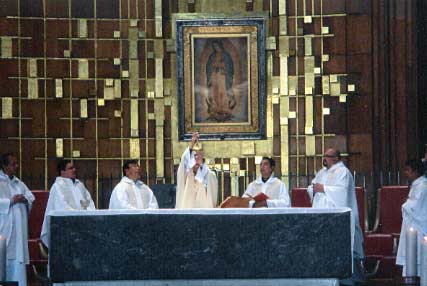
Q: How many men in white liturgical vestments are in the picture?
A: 7